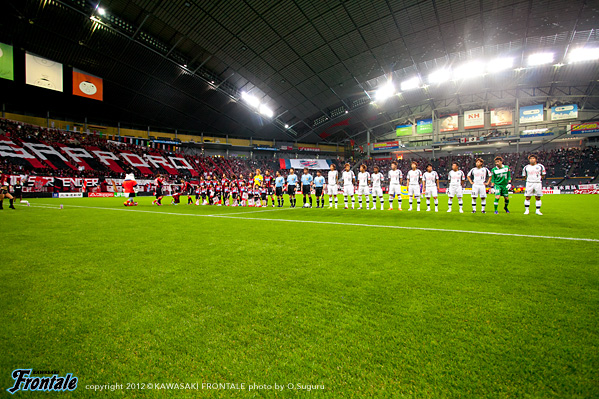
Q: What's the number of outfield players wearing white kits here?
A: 10